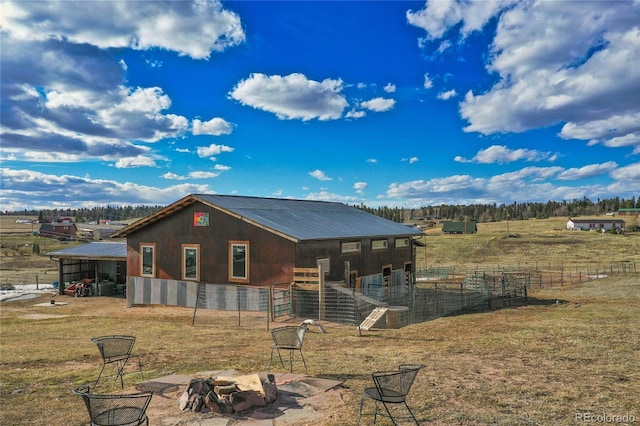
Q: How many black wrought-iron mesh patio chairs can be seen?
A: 4